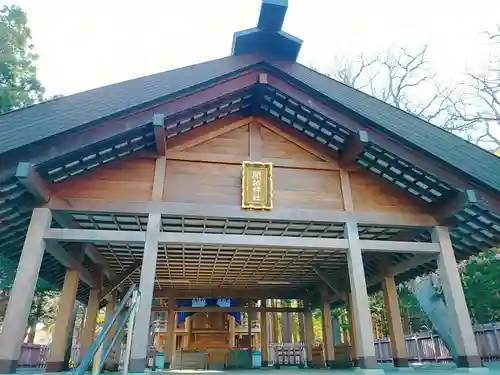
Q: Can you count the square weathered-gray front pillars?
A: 4